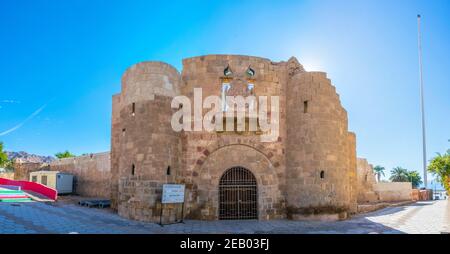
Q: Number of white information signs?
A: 1